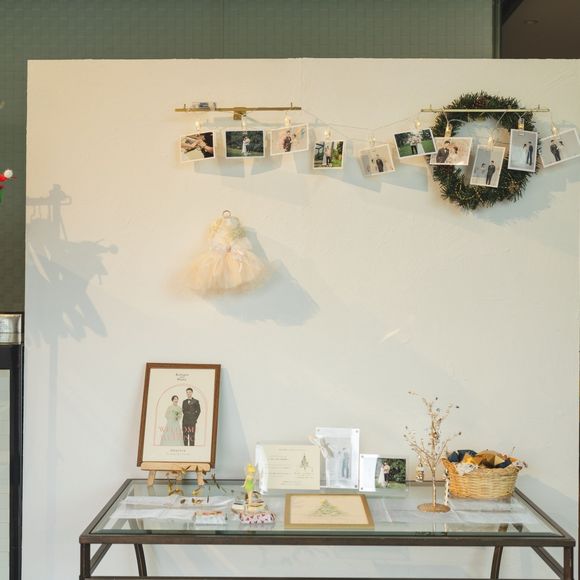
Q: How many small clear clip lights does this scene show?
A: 10